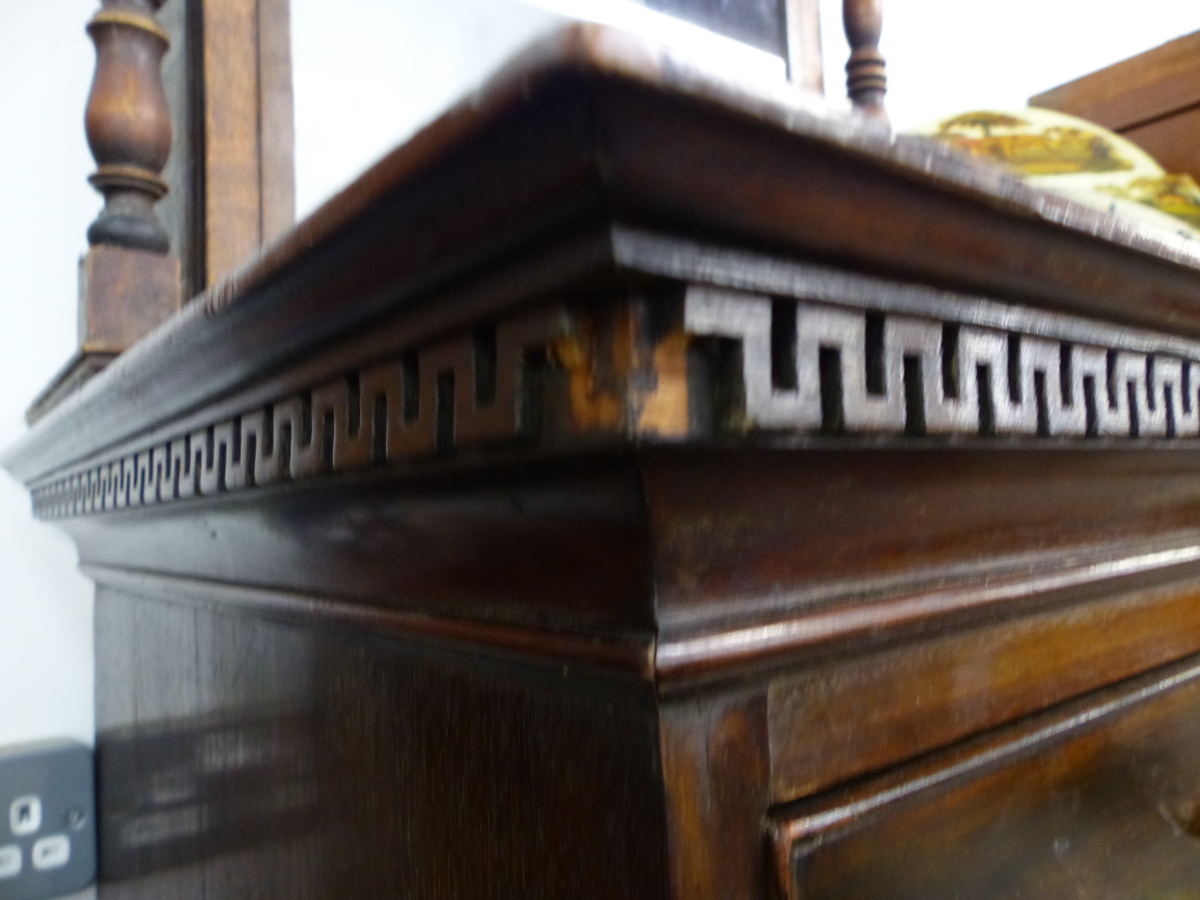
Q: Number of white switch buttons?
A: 3